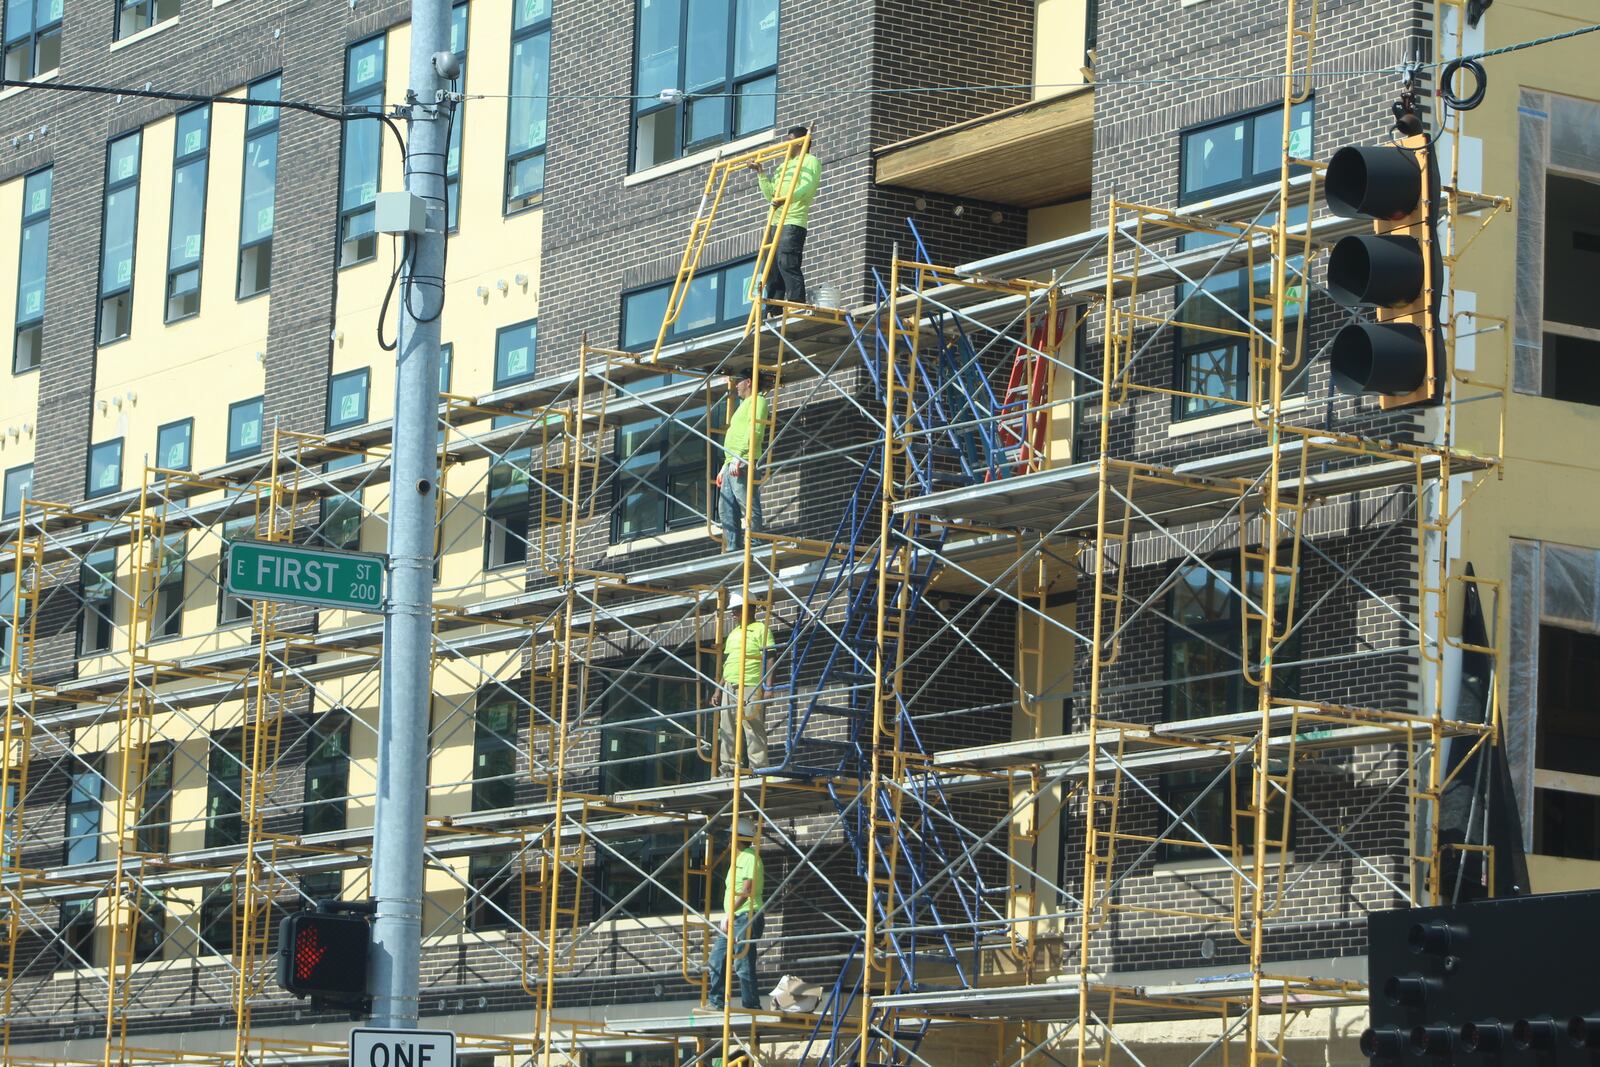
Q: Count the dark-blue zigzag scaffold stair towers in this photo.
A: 1